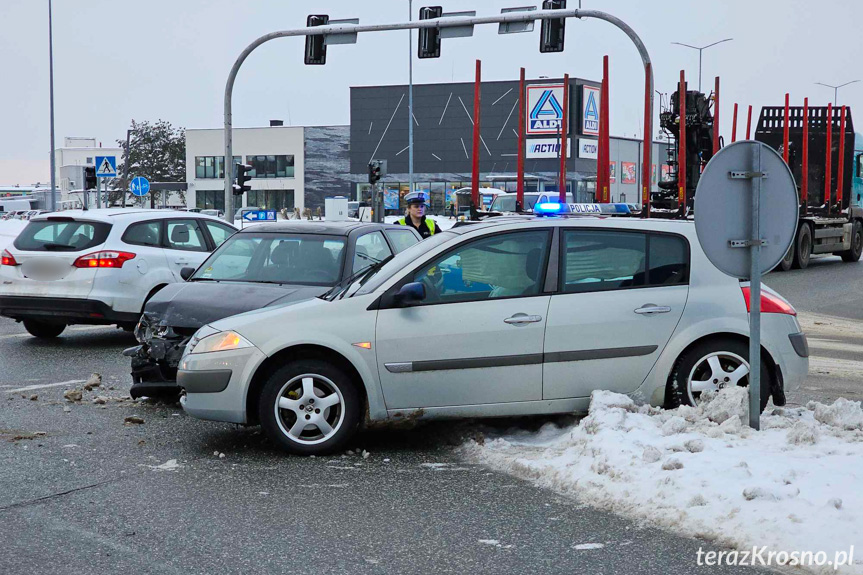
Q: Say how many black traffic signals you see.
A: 6